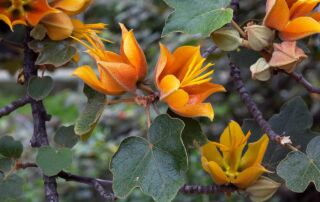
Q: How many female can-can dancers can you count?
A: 0